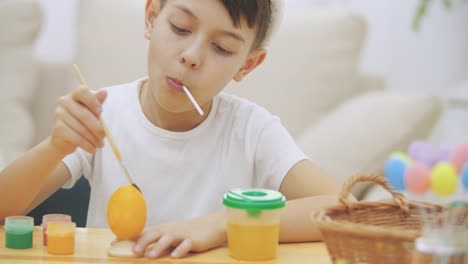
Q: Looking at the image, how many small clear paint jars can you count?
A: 3